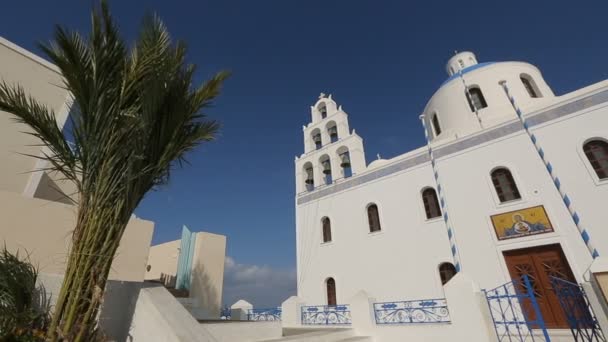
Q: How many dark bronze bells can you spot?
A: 6